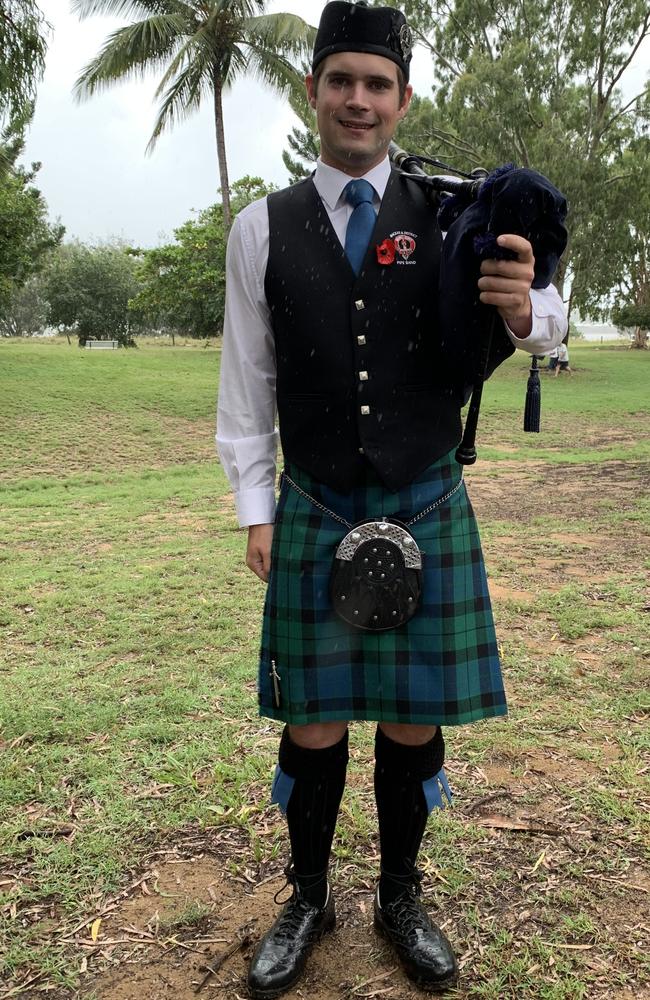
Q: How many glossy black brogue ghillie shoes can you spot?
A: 2